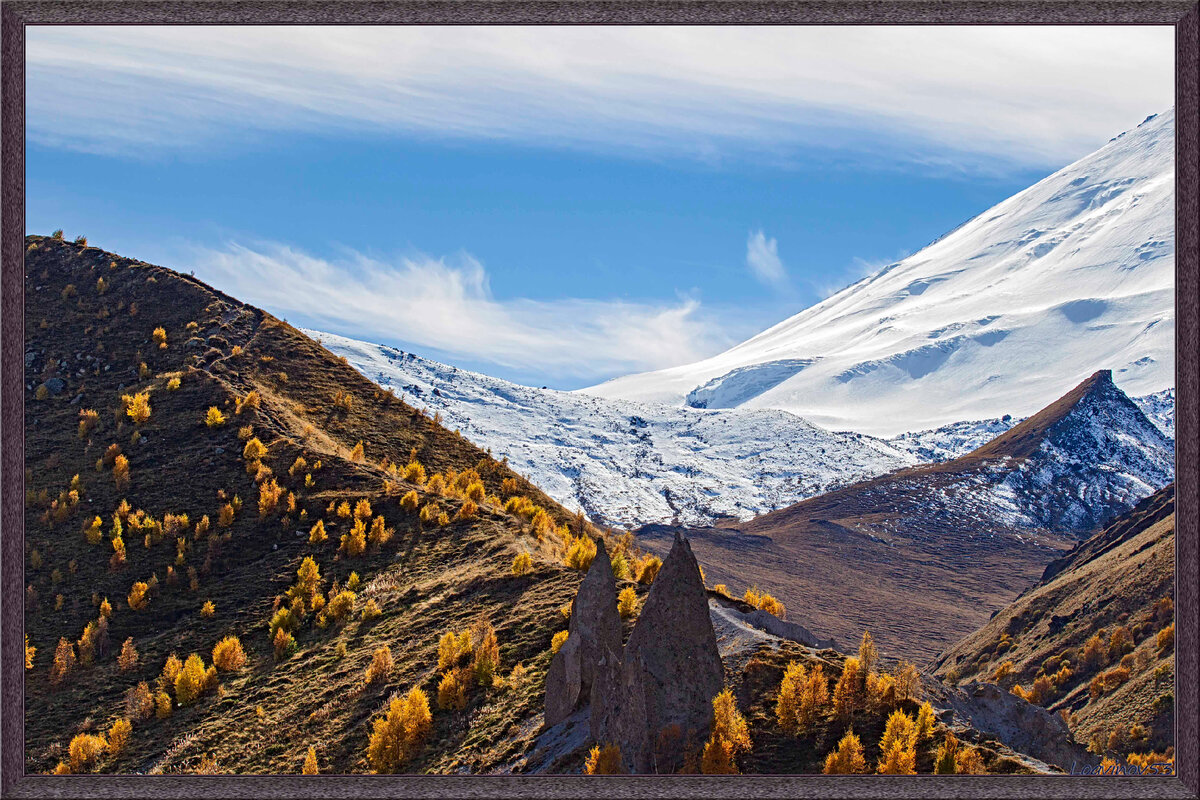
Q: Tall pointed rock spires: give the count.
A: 2